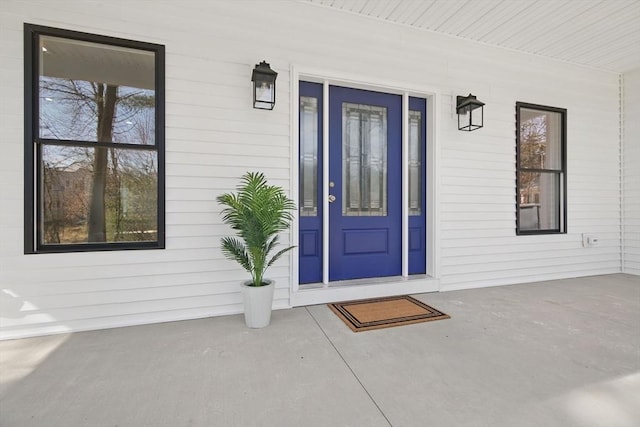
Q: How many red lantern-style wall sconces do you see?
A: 0